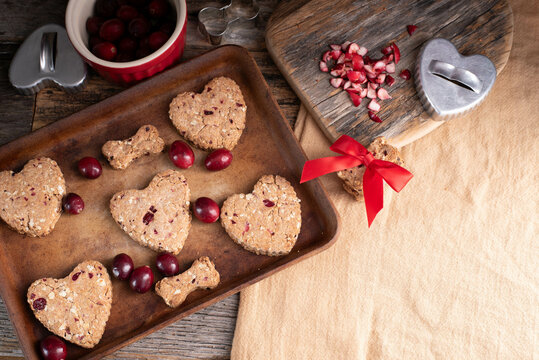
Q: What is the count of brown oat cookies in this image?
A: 8